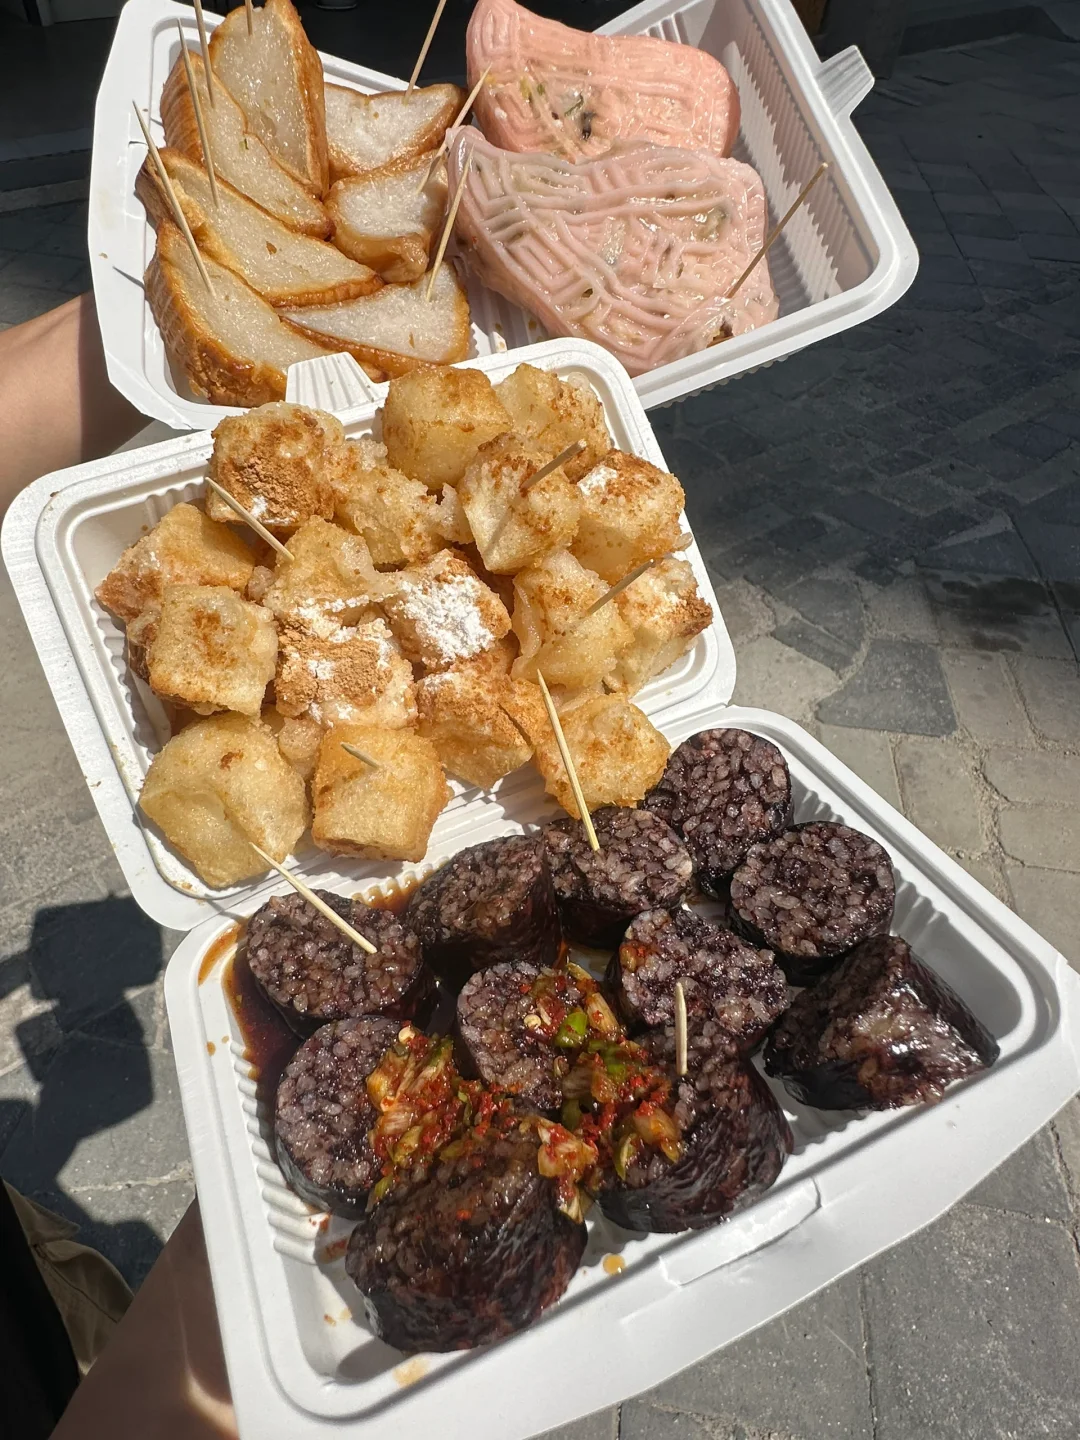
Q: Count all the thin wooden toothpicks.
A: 15